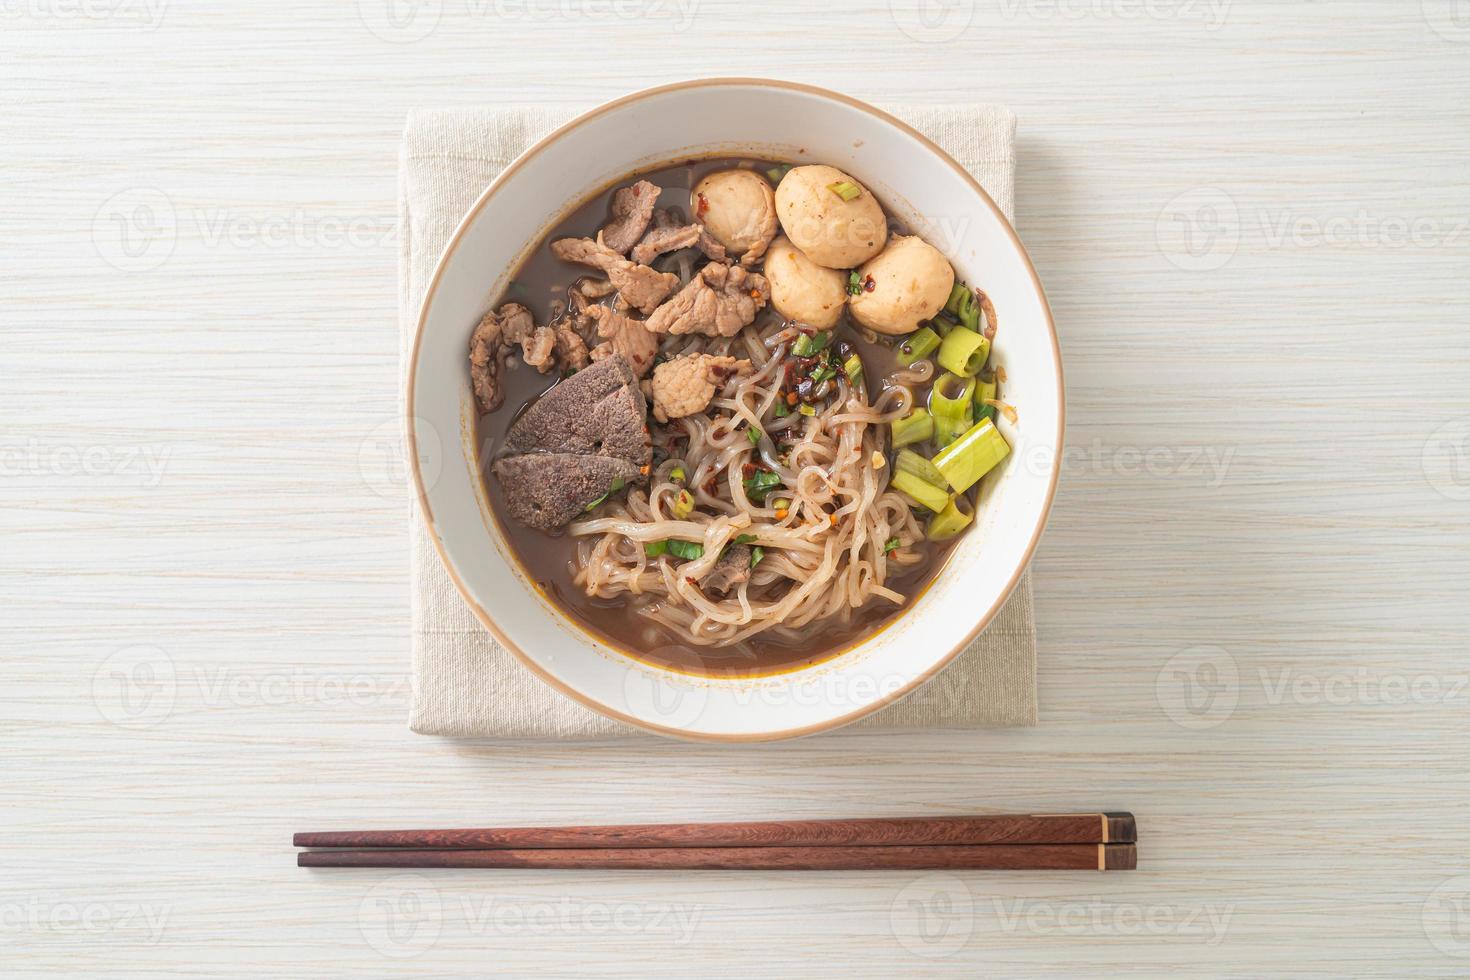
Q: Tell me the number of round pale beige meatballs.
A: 4